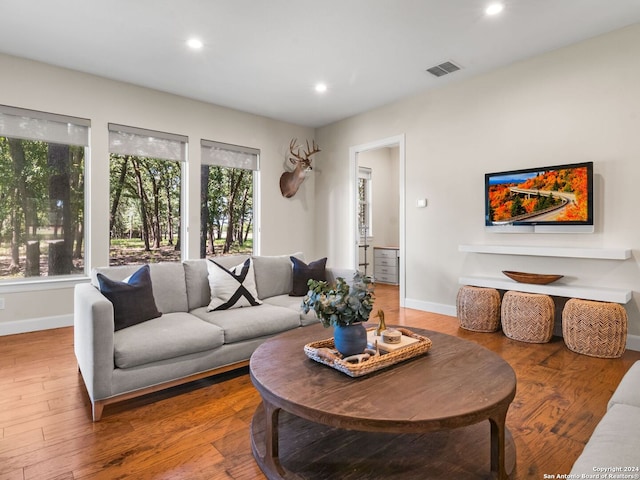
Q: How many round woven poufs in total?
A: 3